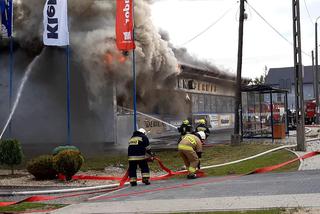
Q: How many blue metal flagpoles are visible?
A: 3